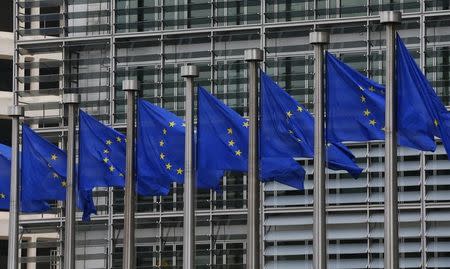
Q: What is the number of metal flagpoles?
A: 7